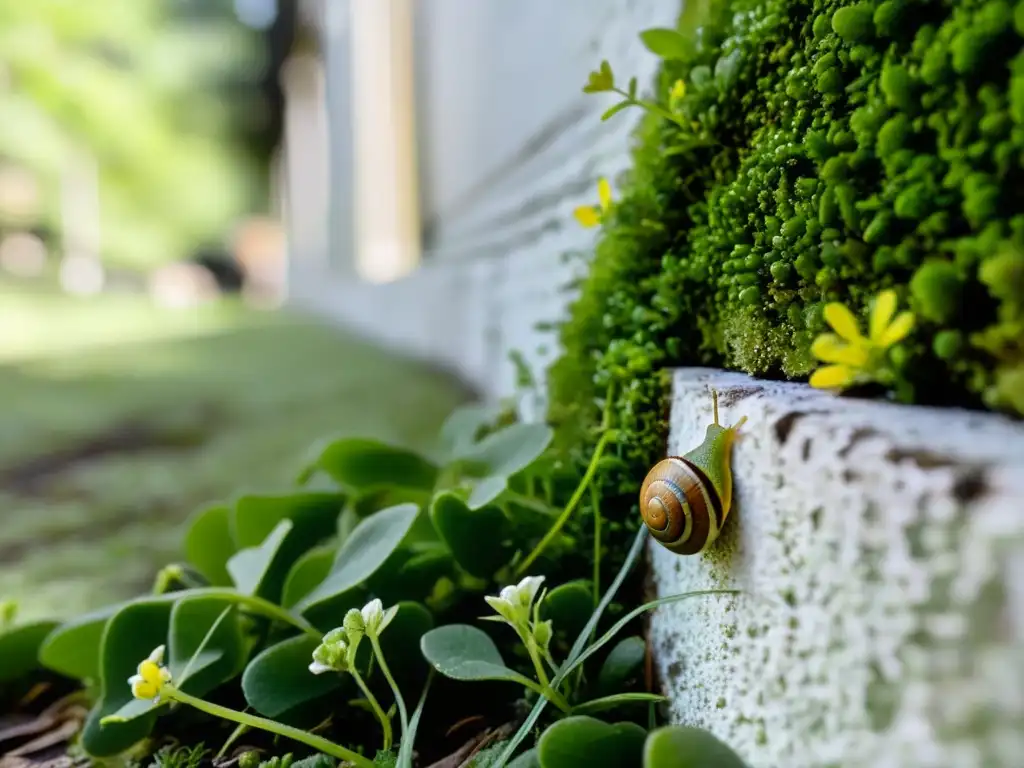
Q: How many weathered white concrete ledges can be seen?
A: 1